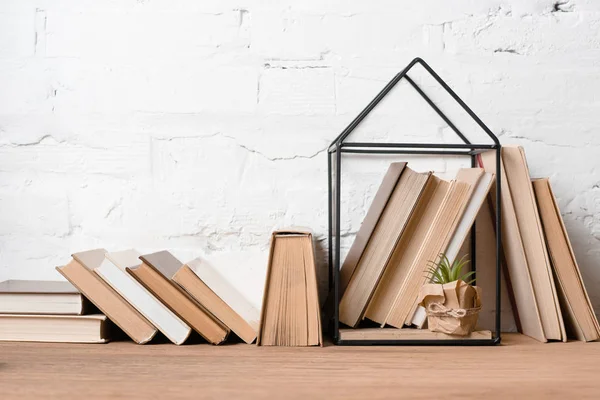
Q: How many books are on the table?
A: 13